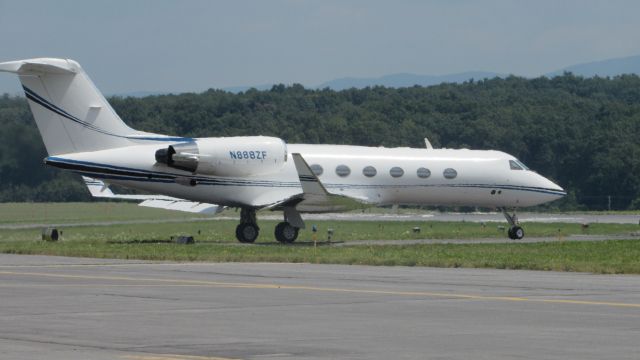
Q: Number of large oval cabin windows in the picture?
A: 6